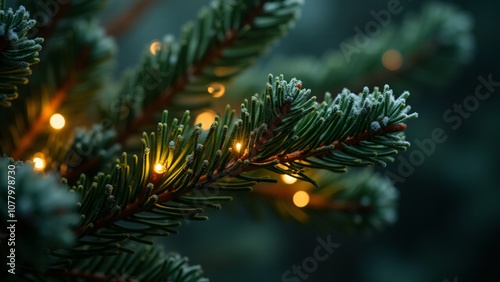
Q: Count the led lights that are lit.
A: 10